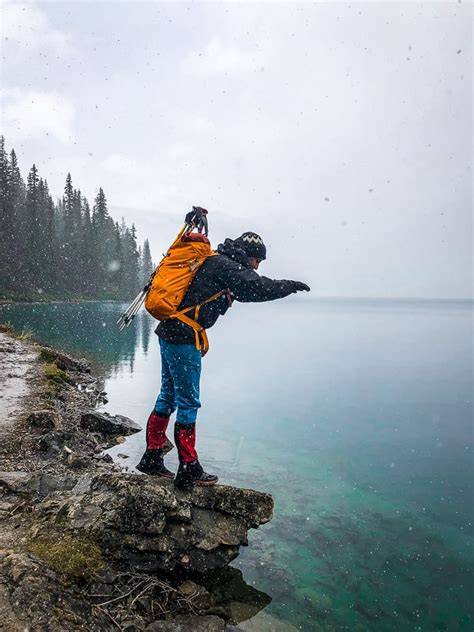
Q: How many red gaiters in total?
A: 2